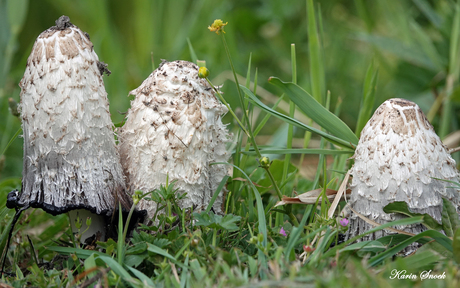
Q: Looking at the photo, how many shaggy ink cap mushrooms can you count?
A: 3